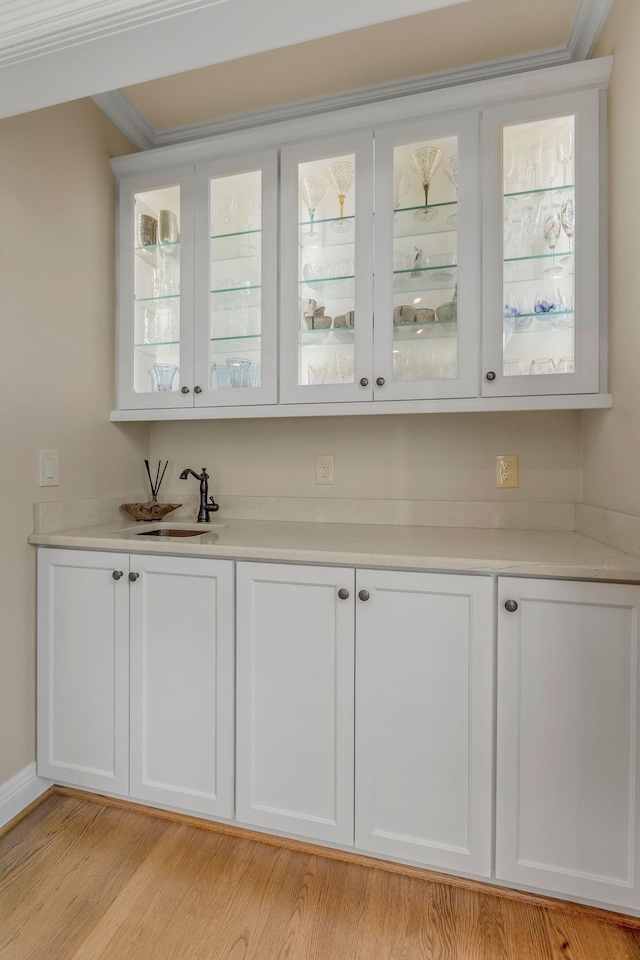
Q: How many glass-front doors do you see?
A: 5